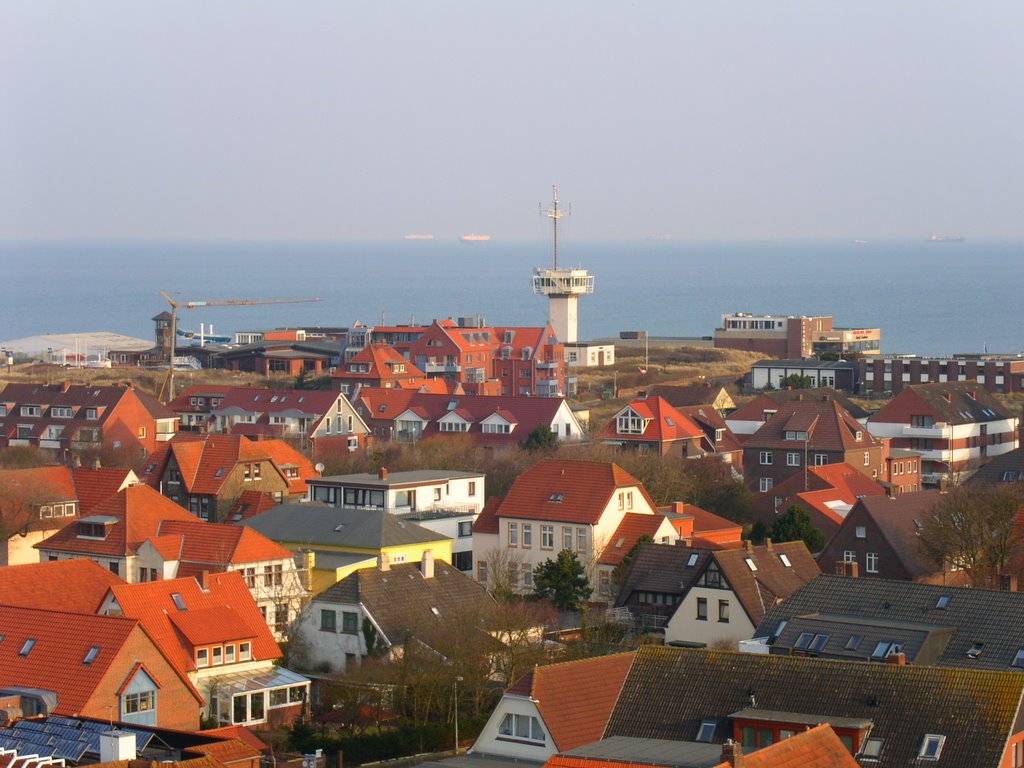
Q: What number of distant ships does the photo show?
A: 5